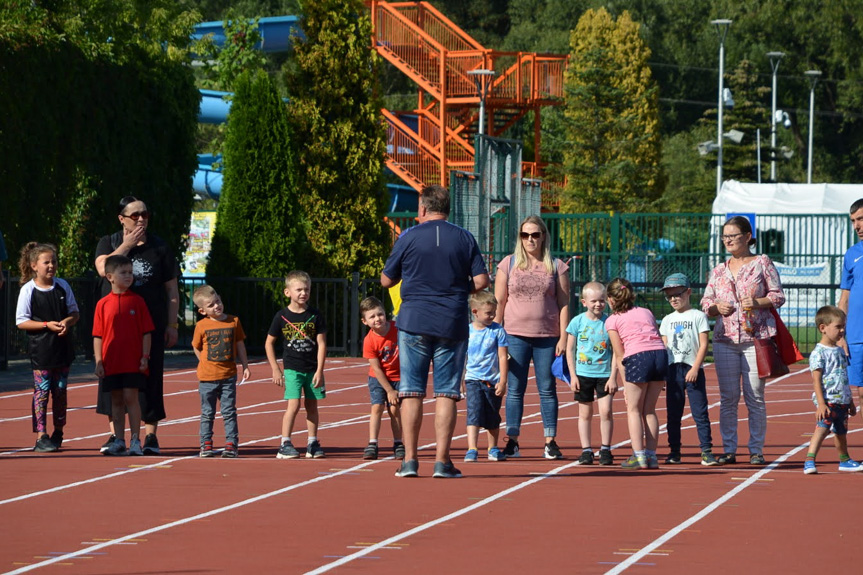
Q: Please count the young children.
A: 10